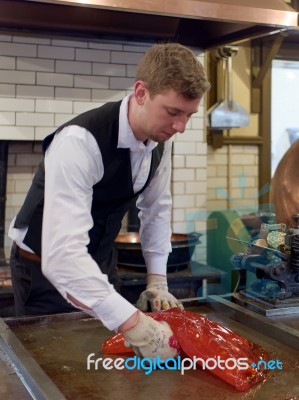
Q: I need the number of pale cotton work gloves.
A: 2